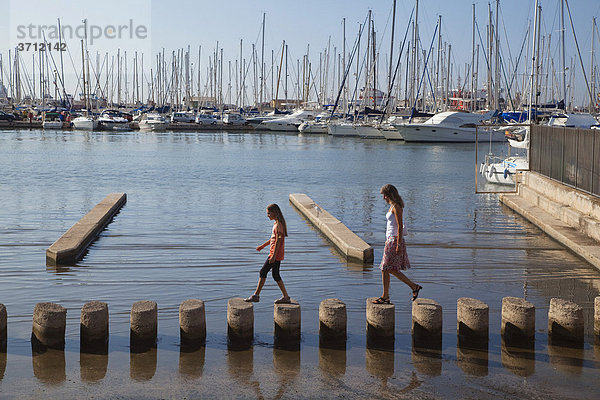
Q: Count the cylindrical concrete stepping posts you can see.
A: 14